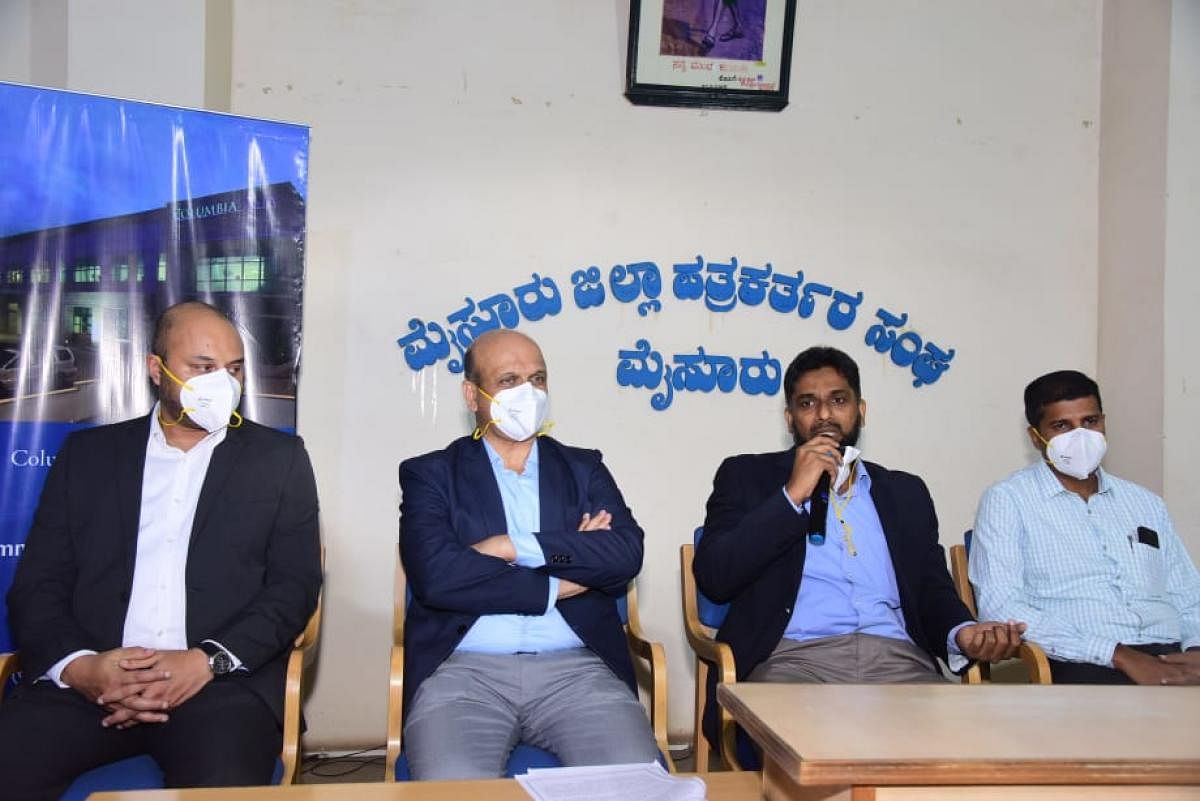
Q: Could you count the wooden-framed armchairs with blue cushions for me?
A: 4